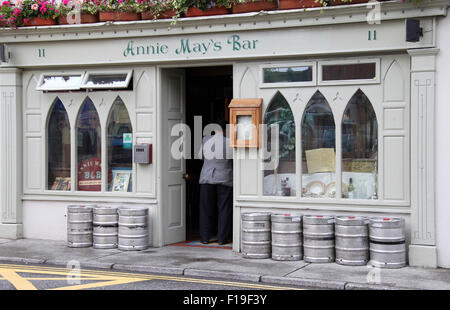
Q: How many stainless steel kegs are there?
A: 8